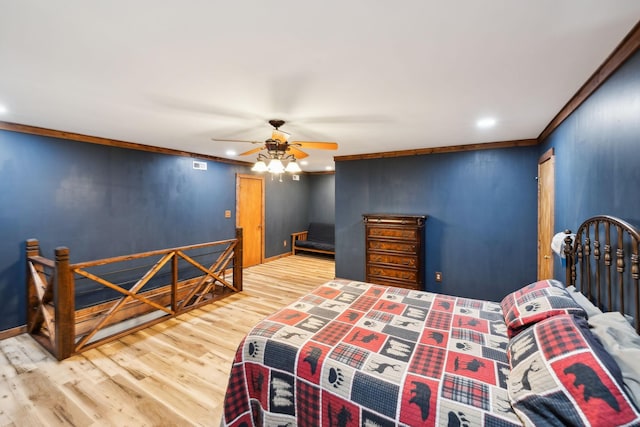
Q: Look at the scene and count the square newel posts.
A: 3